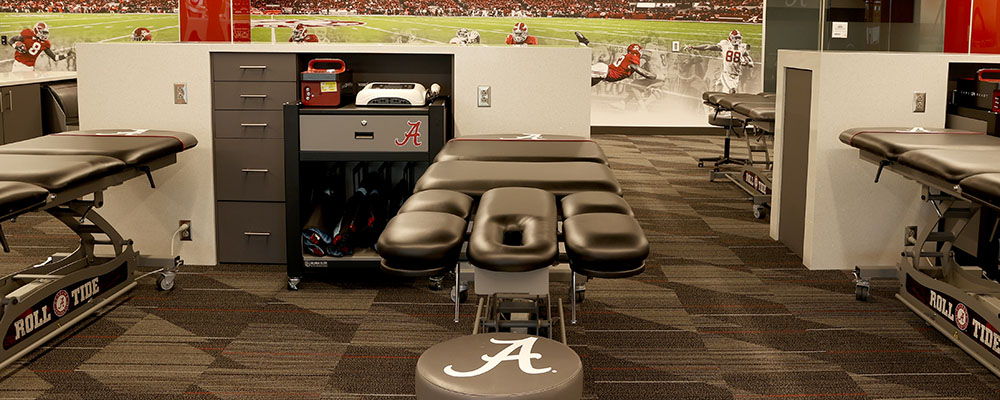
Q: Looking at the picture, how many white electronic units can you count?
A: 1